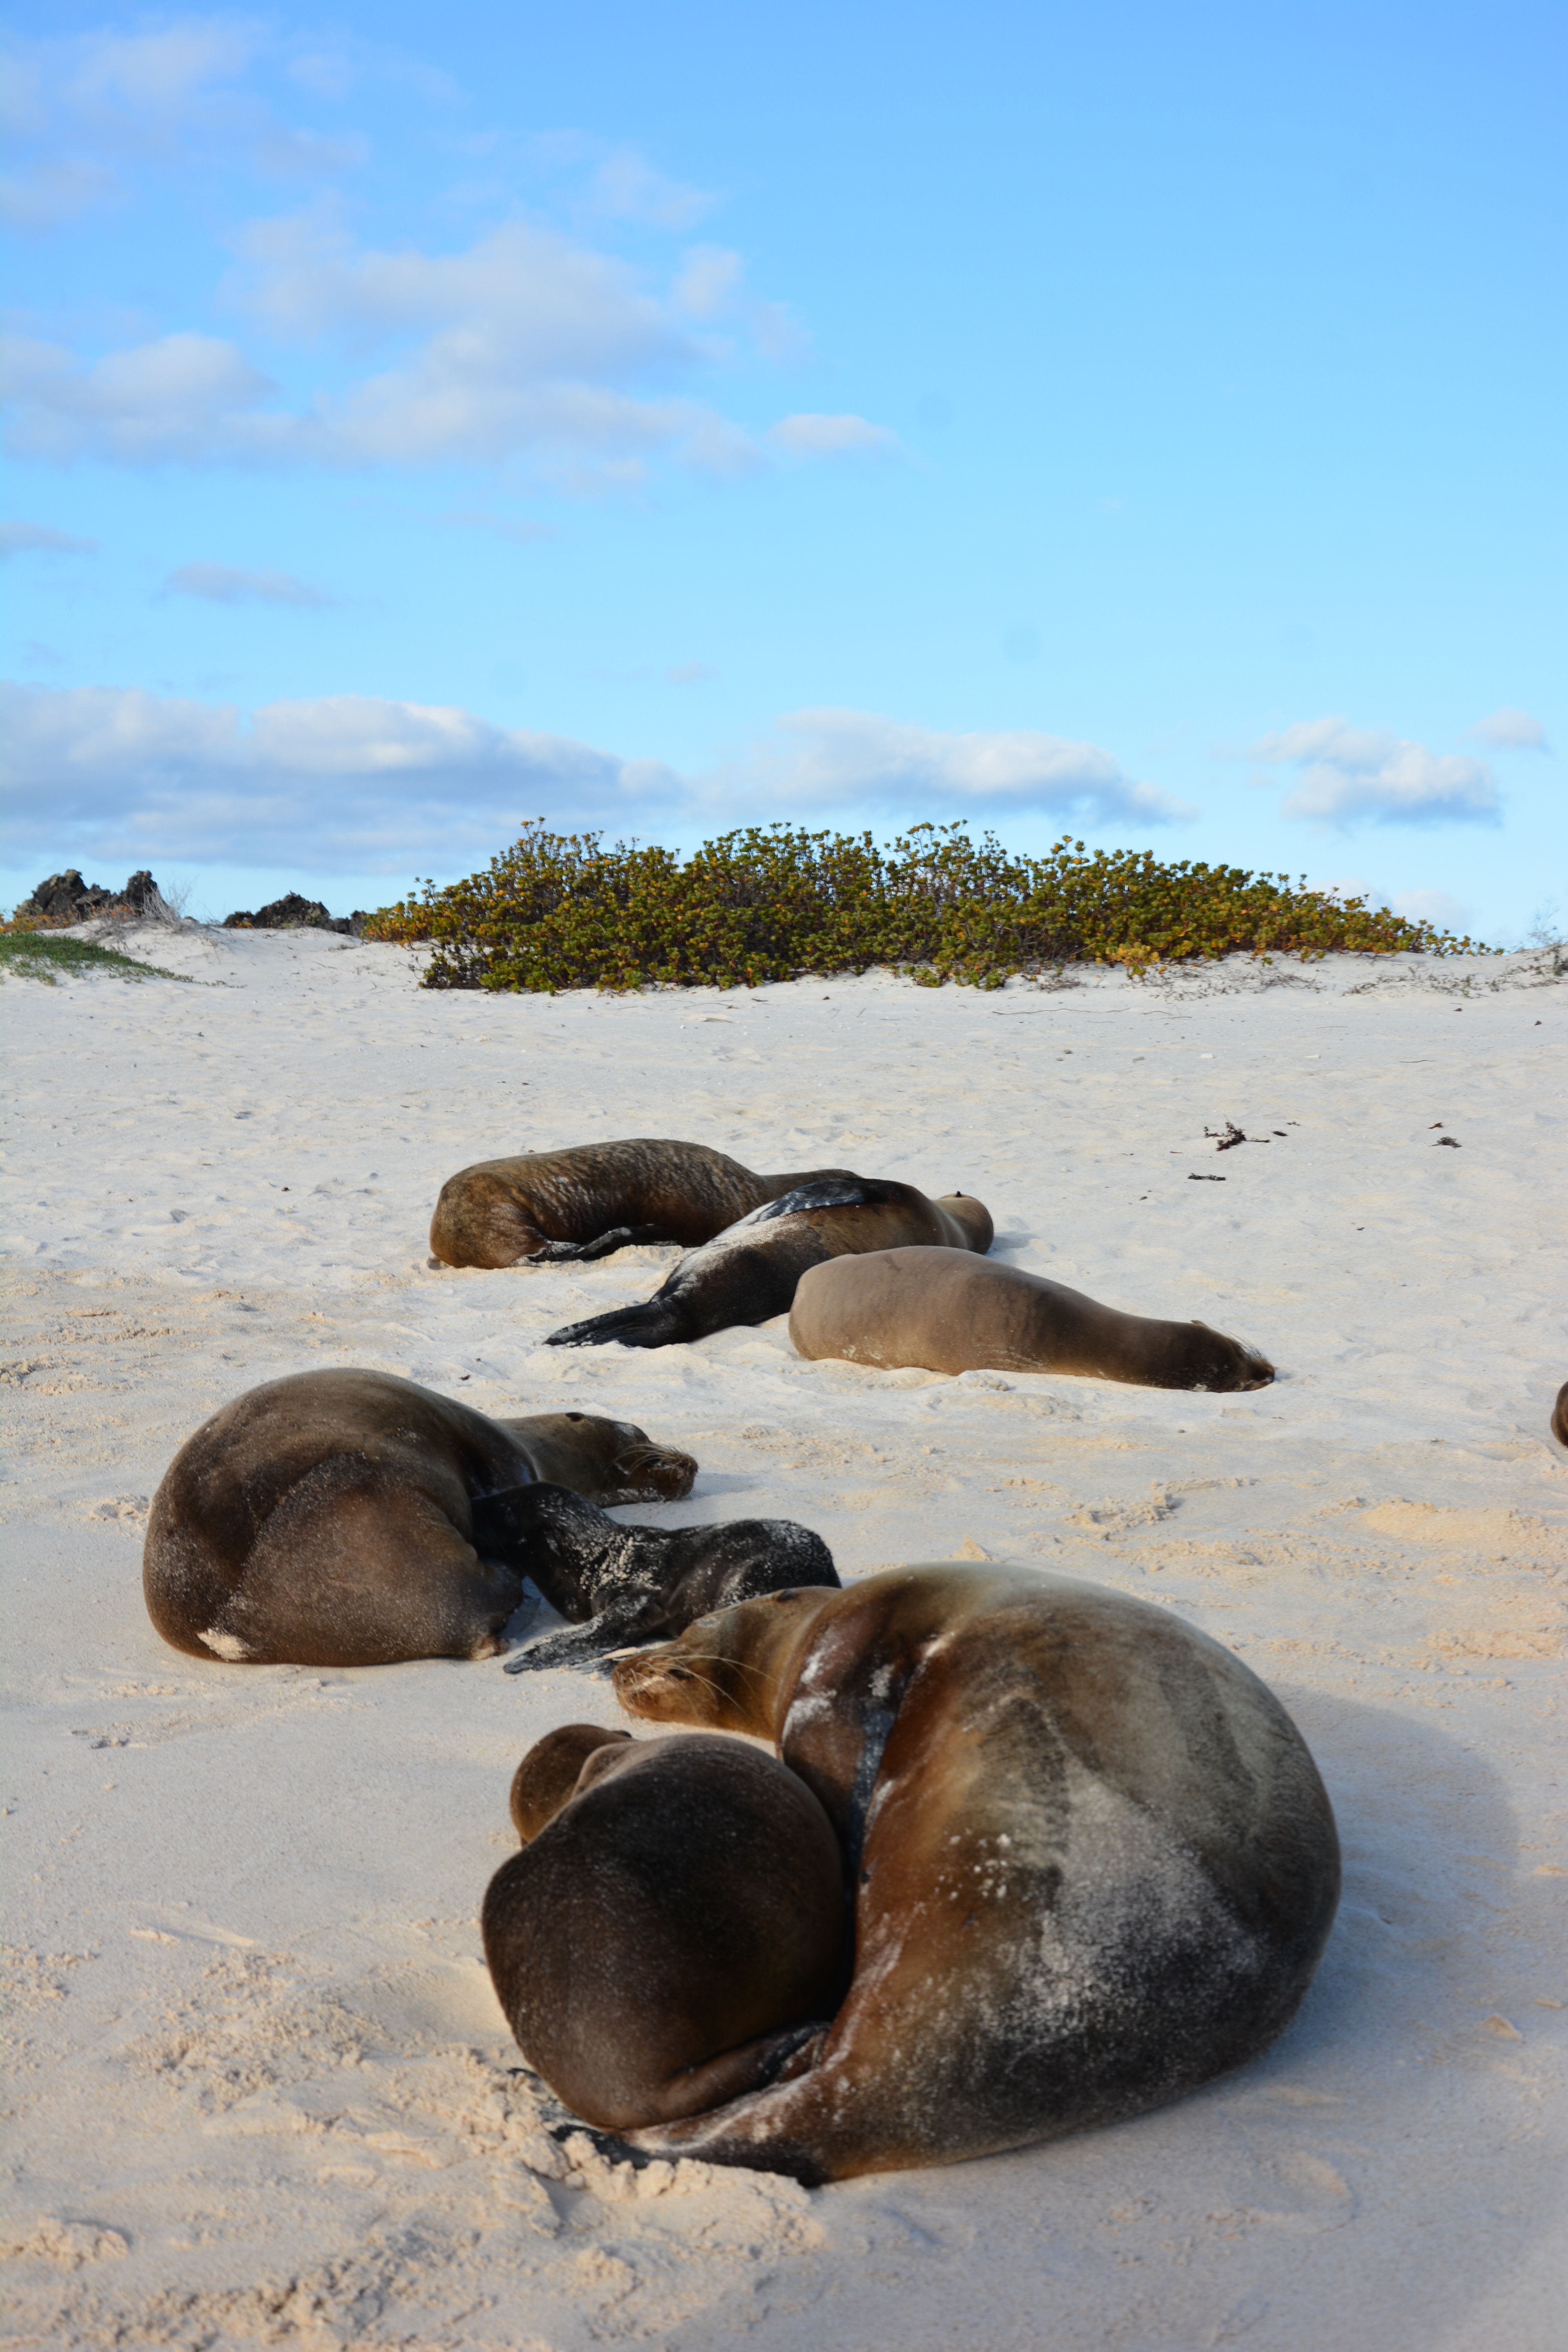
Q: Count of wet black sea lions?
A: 1